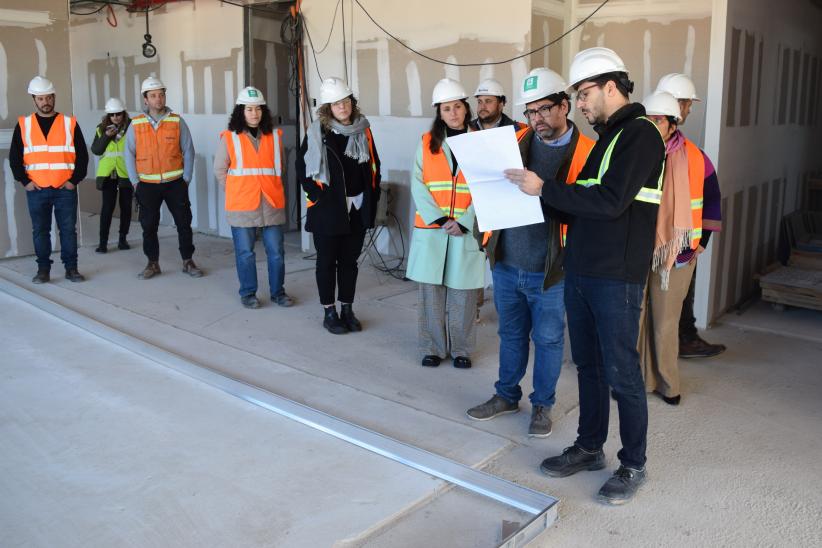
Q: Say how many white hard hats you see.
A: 11